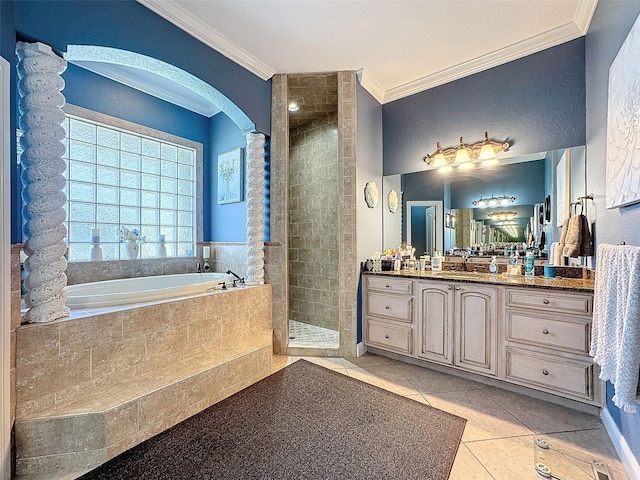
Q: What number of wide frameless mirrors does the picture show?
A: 1